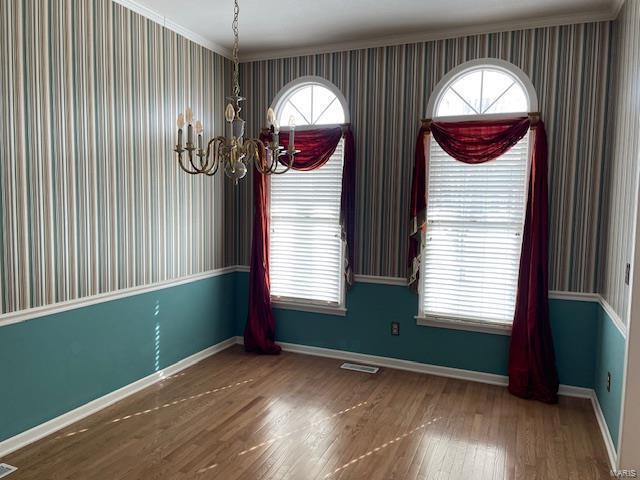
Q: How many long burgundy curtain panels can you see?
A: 2